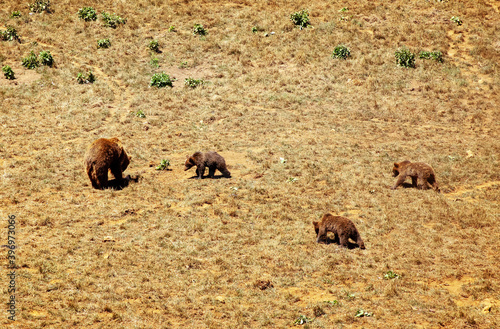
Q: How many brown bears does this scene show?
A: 4